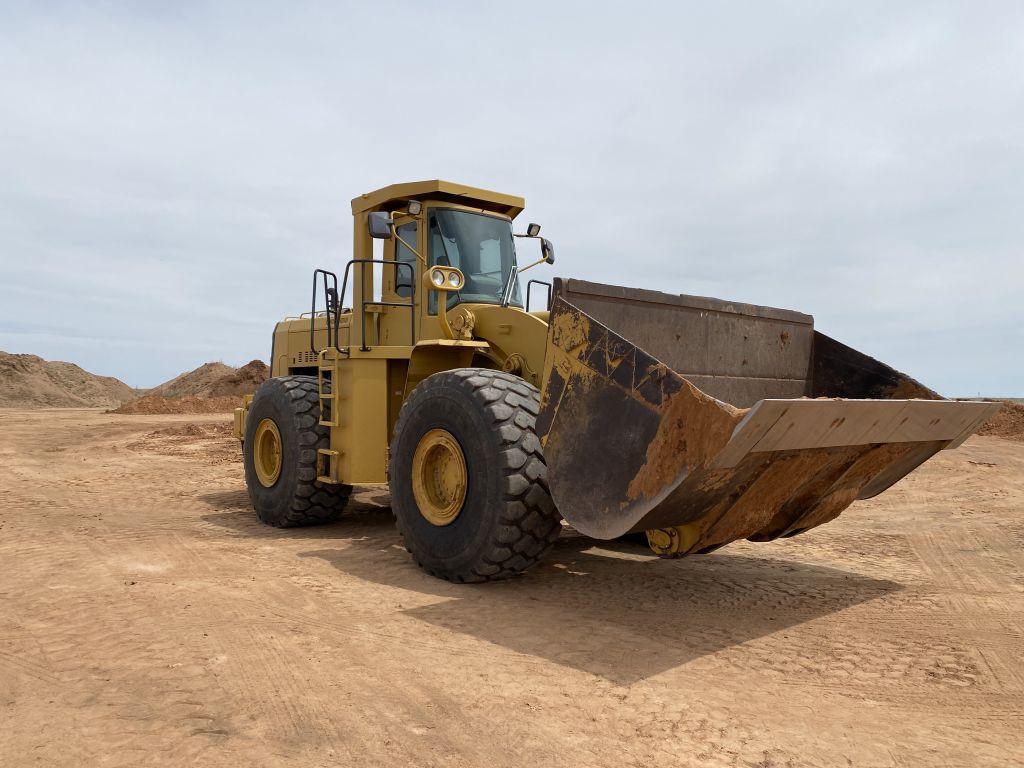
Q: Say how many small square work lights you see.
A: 2